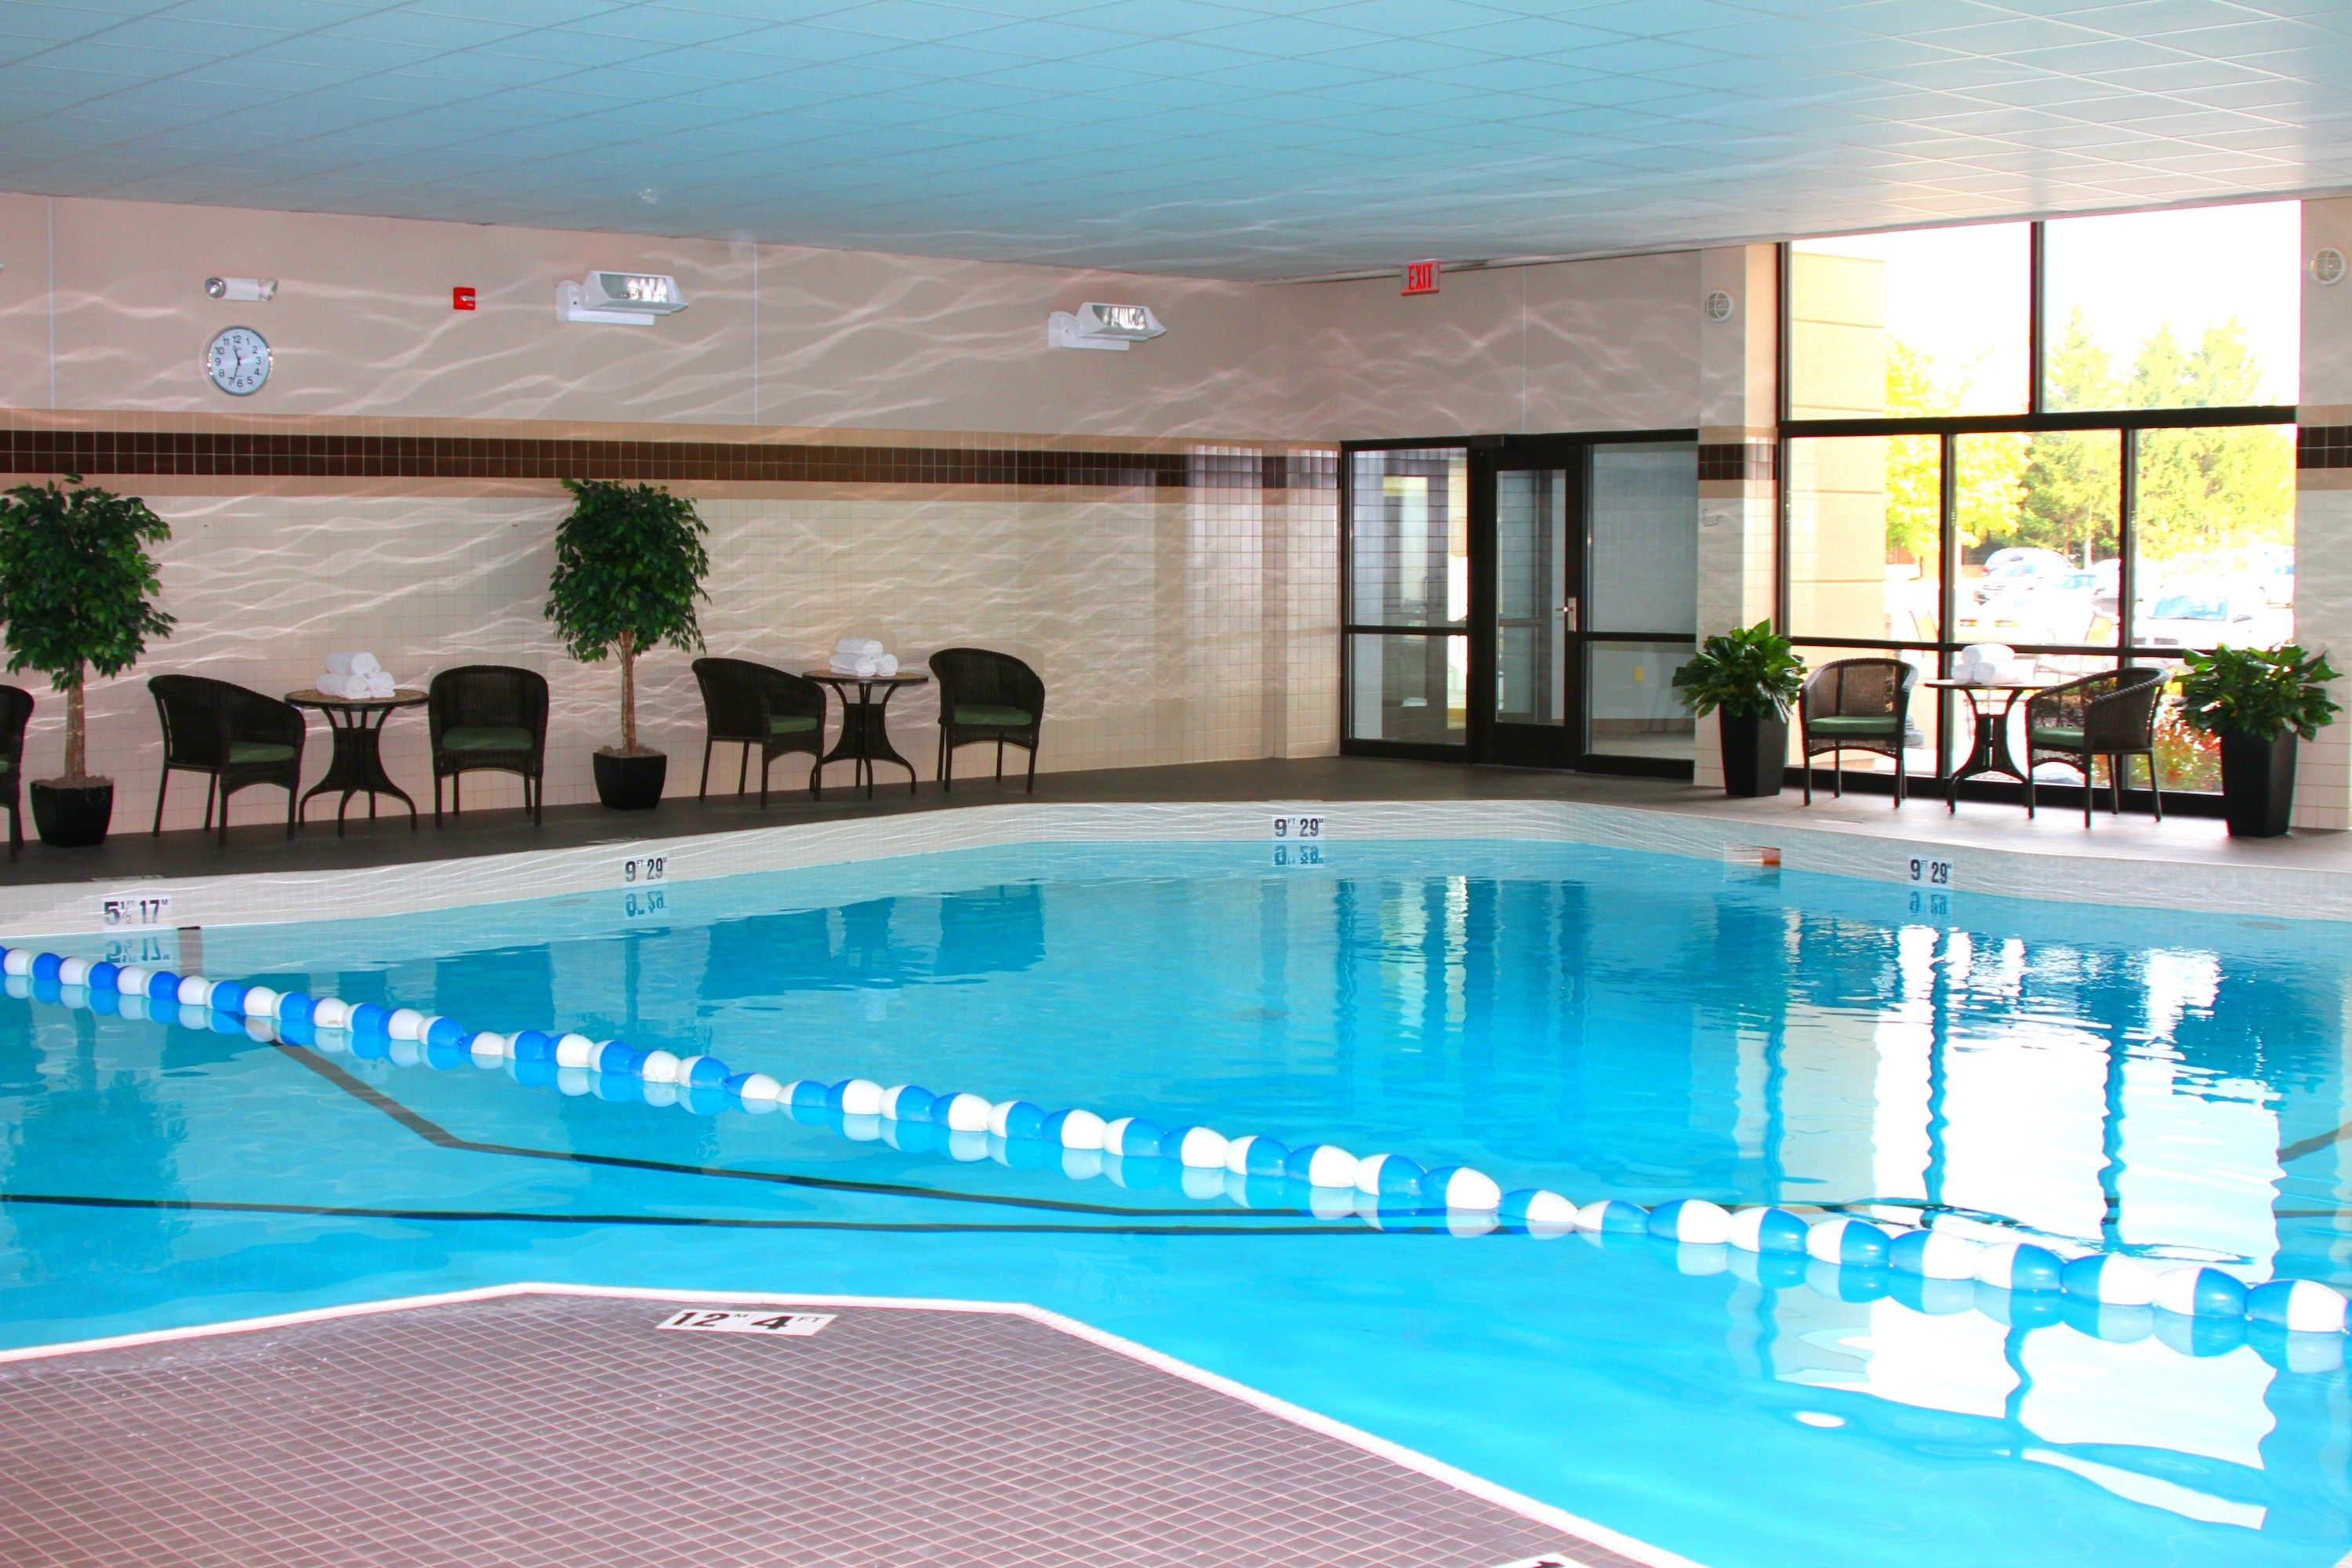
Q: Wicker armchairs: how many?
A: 7